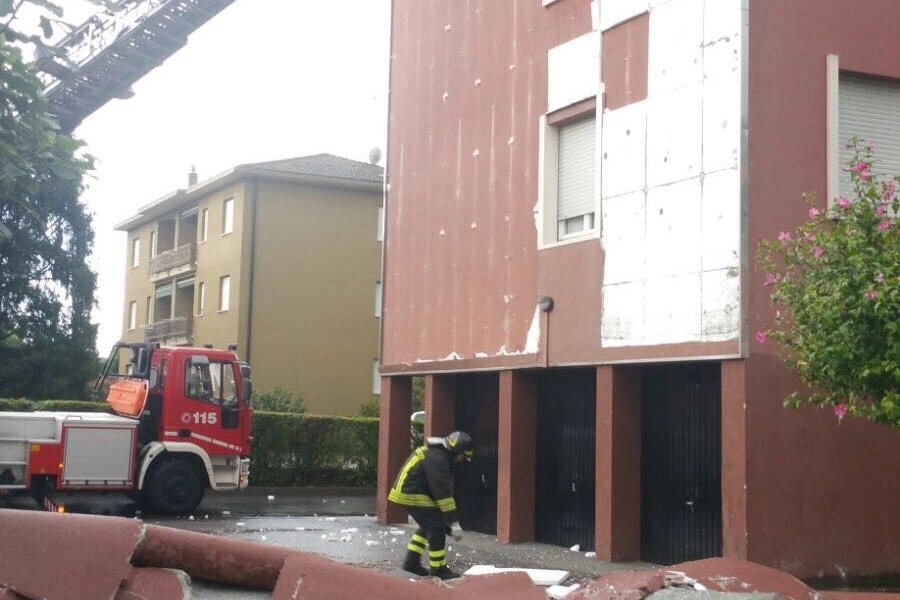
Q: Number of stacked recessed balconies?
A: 2